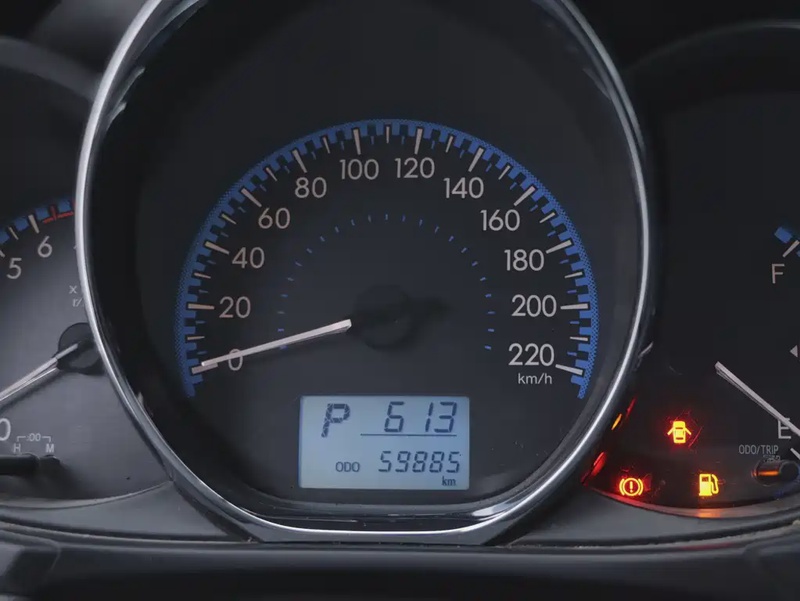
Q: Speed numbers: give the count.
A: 12